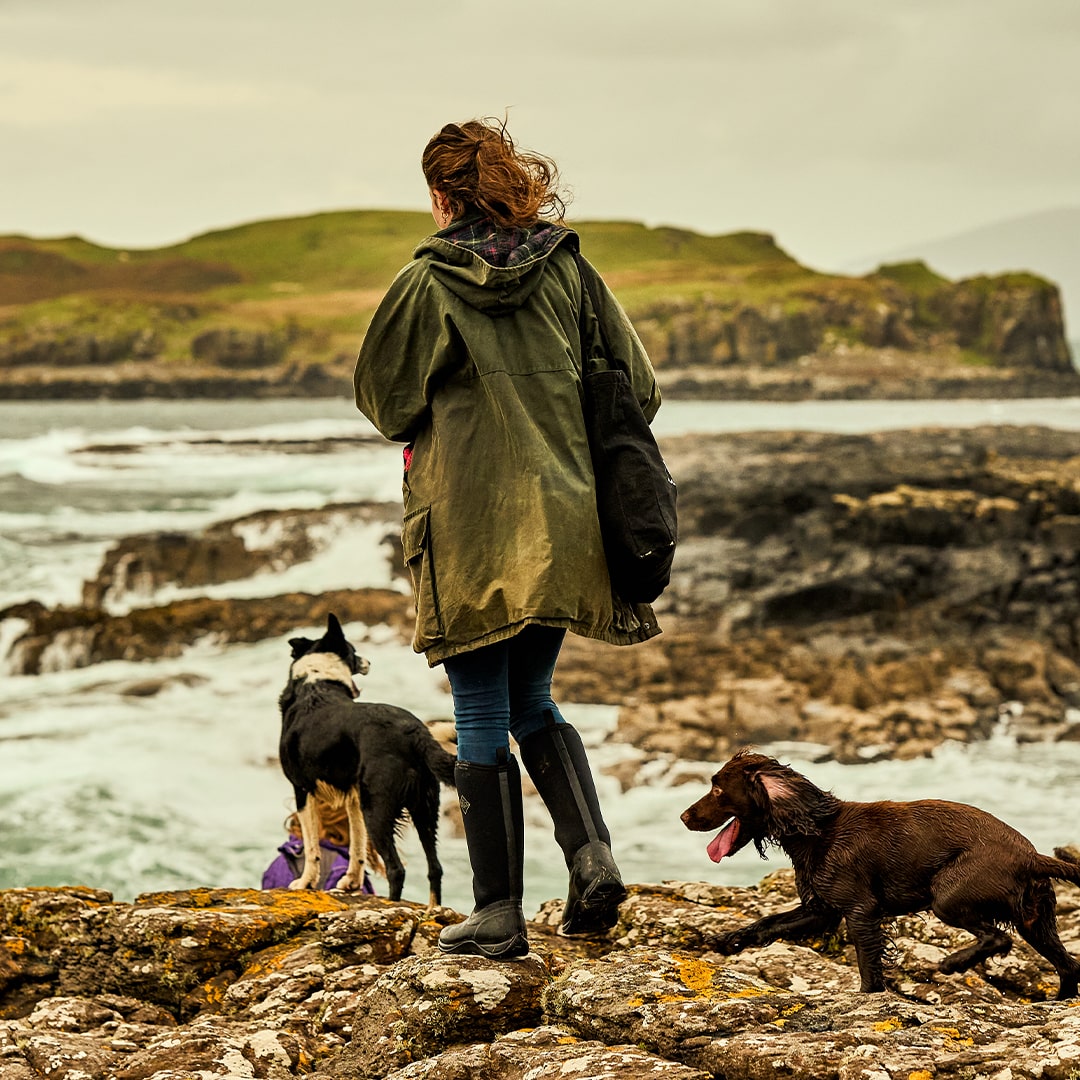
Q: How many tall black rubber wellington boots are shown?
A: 2